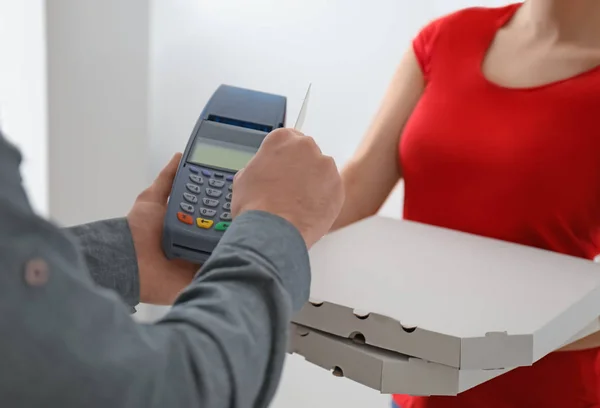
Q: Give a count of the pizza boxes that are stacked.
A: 2